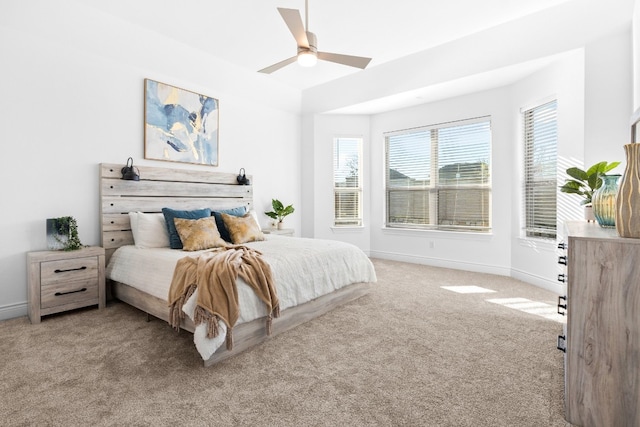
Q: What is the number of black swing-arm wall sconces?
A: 2